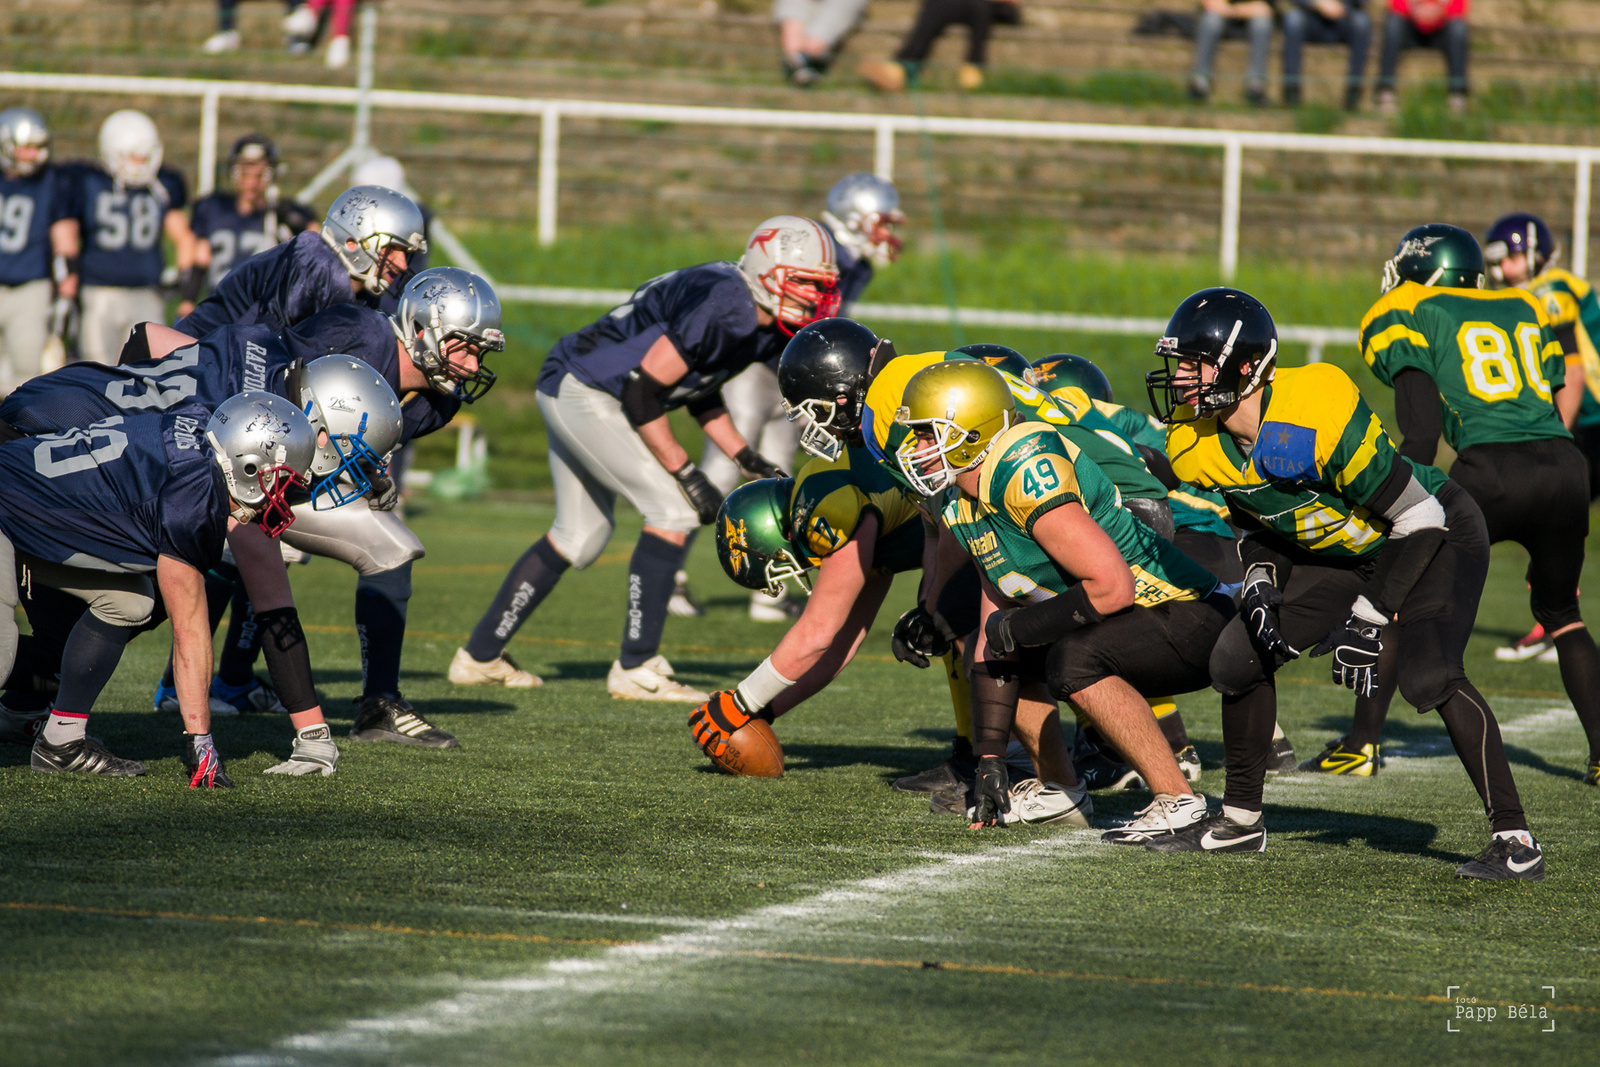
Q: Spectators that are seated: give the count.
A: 7